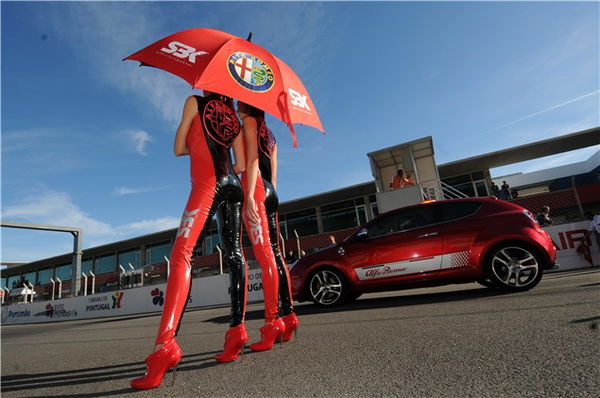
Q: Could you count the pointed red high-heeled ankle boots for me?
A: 4